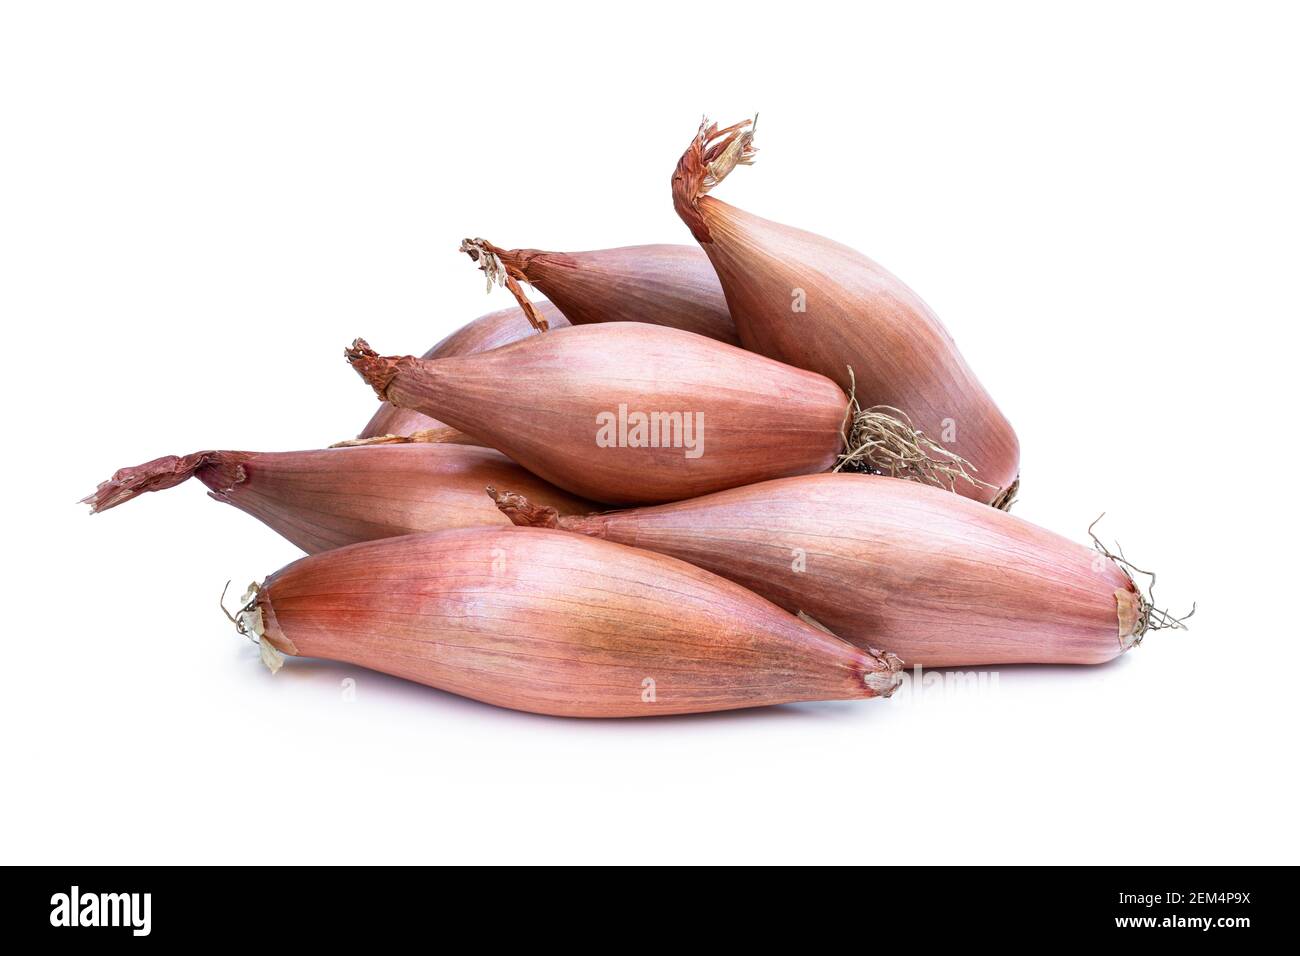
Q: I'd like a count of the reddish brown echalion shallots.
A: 7